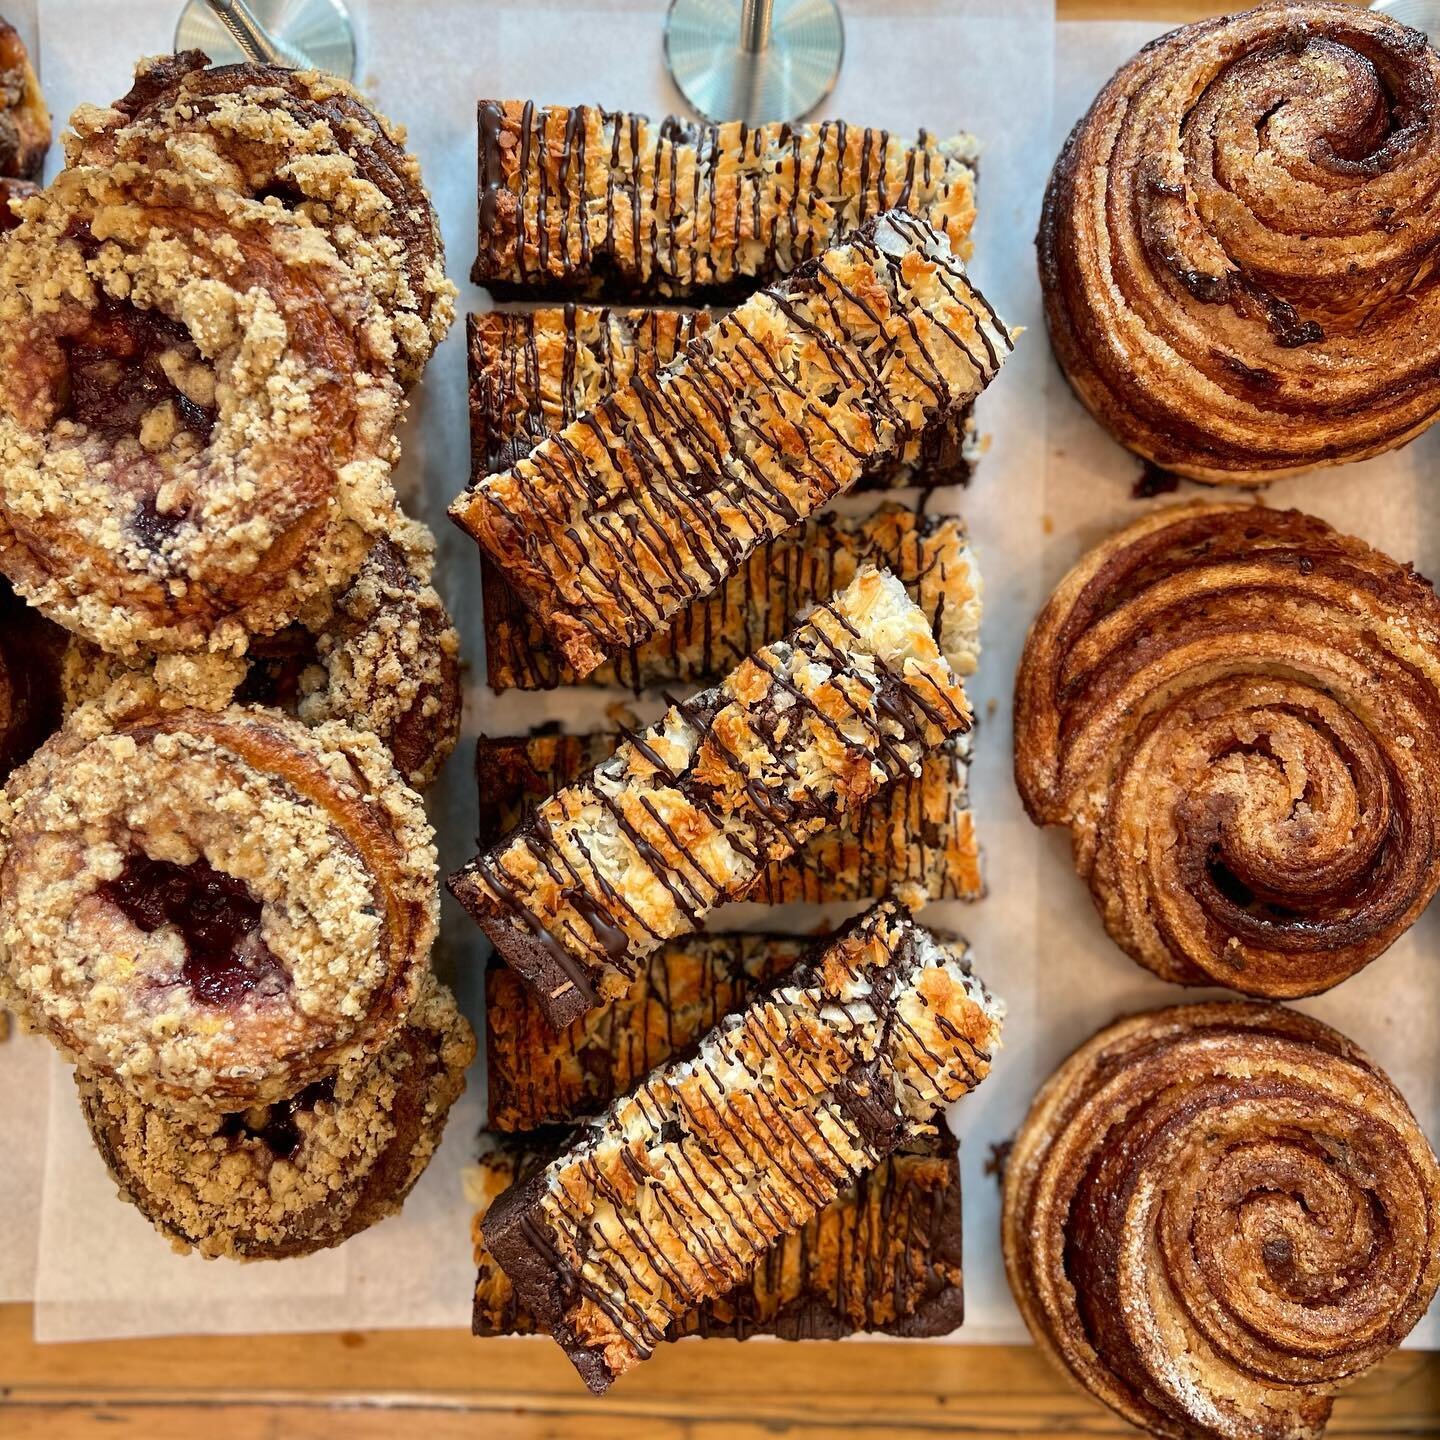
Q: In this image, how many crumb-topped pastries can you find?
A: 5